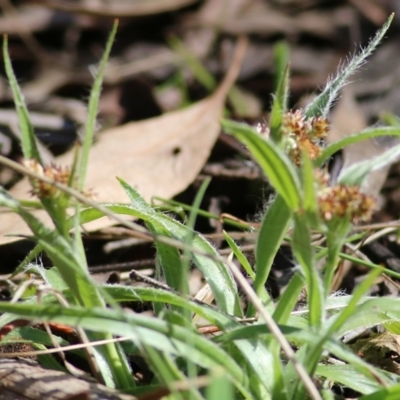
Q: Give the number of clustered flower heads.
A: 3